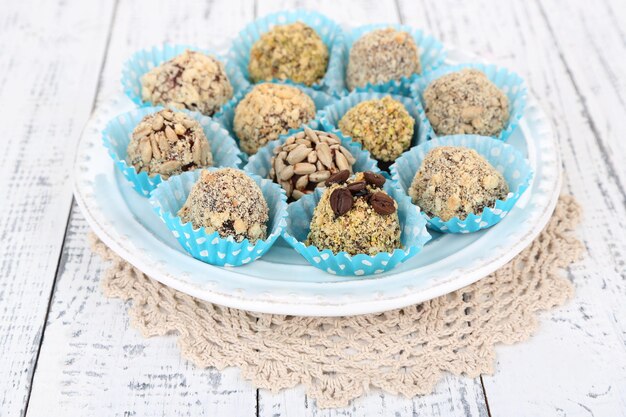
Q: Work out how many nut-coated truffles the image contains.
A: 11